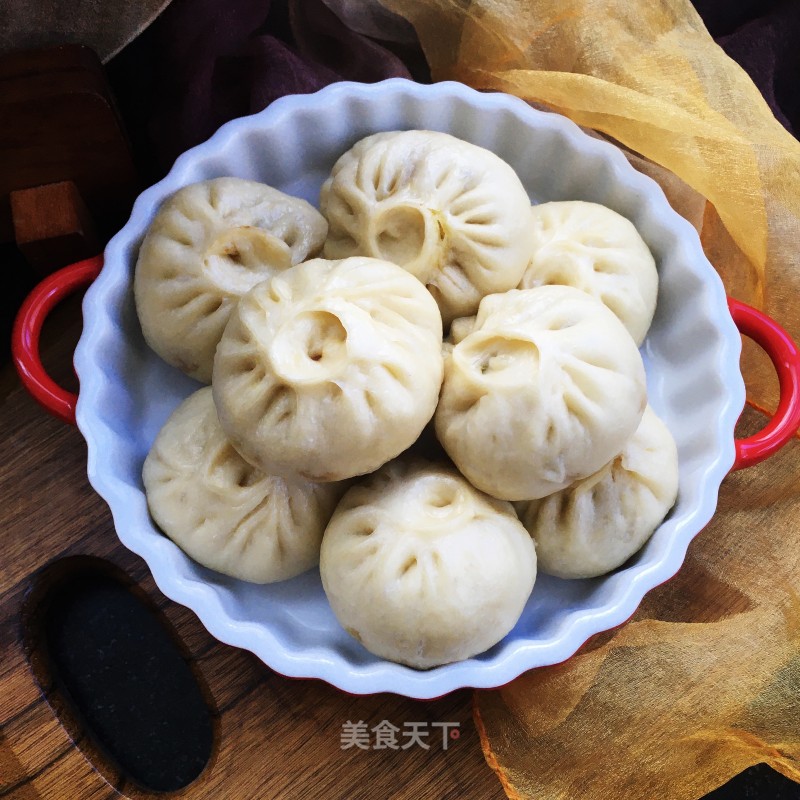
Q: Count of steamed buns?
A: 8